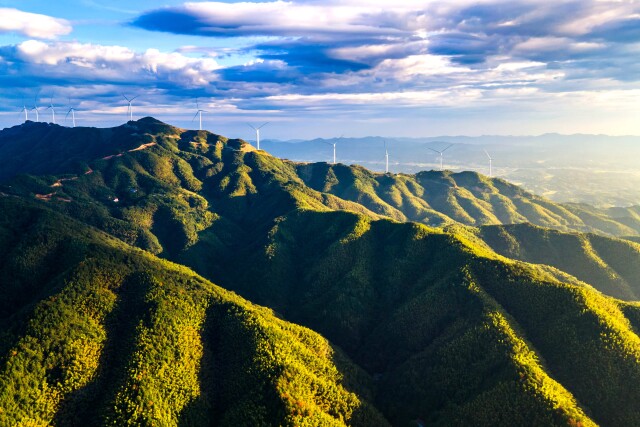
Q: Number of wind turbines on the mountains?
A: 11